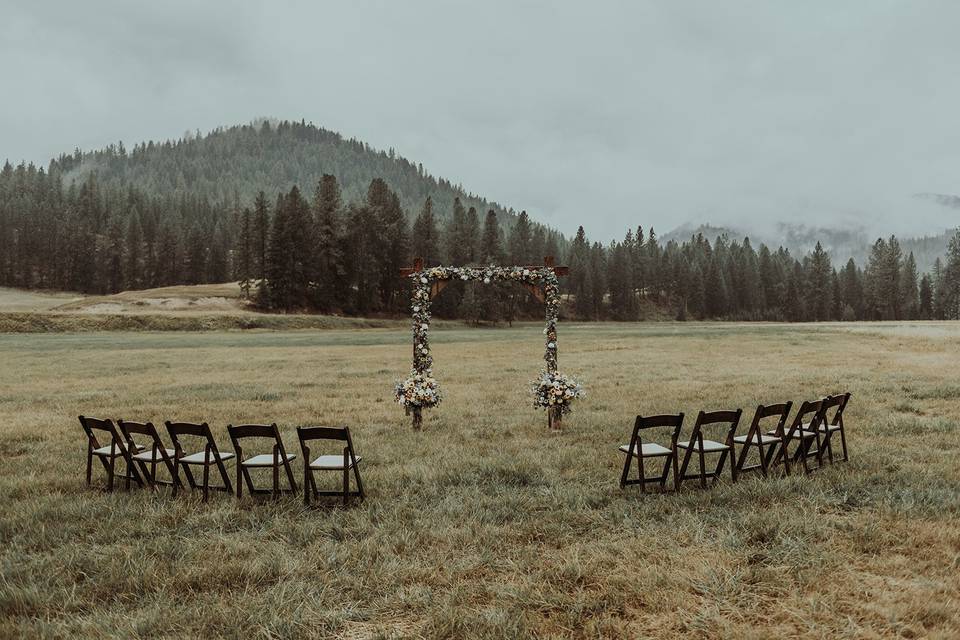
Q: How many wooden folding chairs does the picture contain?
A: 10